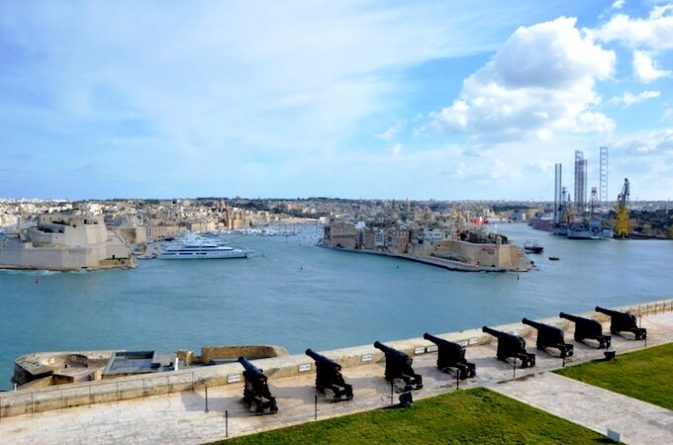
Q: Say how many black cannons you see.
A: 8